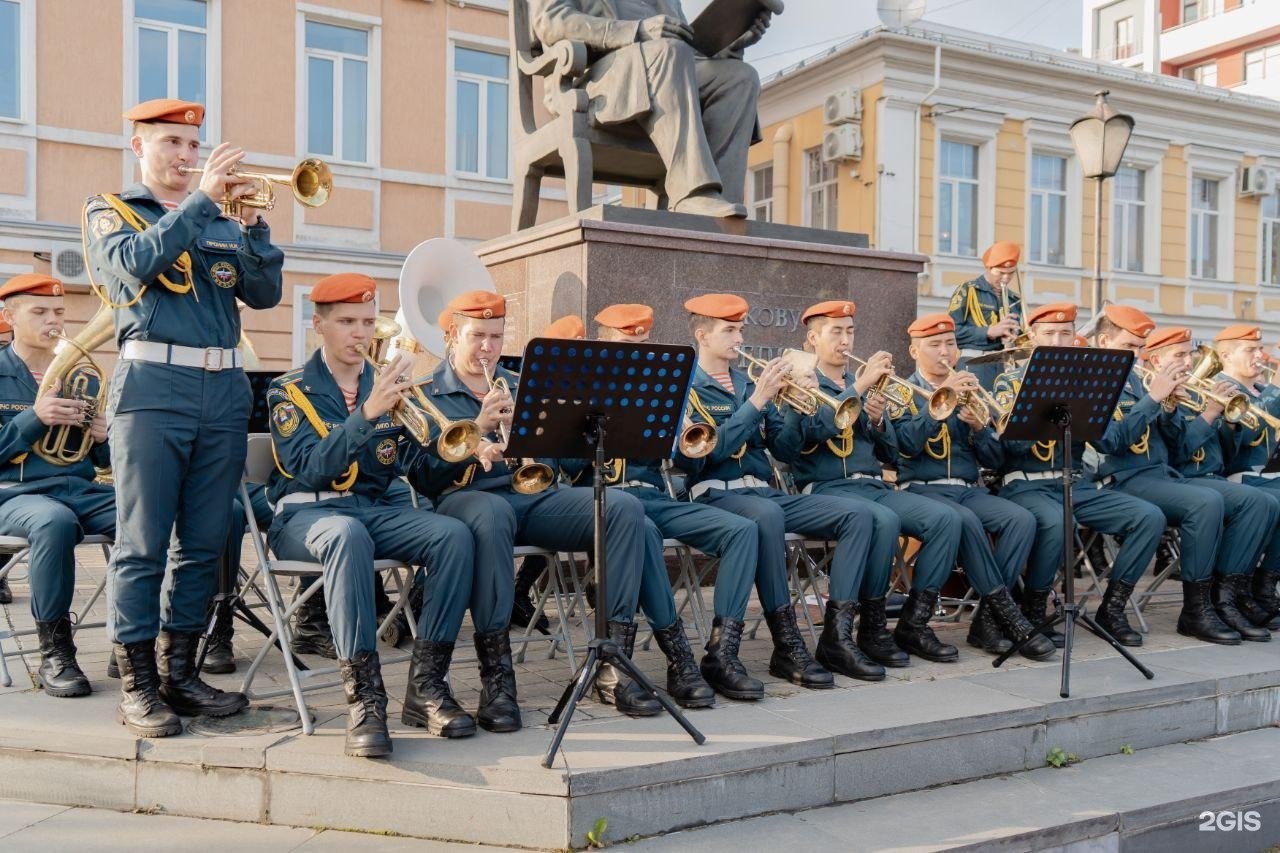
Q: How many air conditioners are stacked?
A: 2